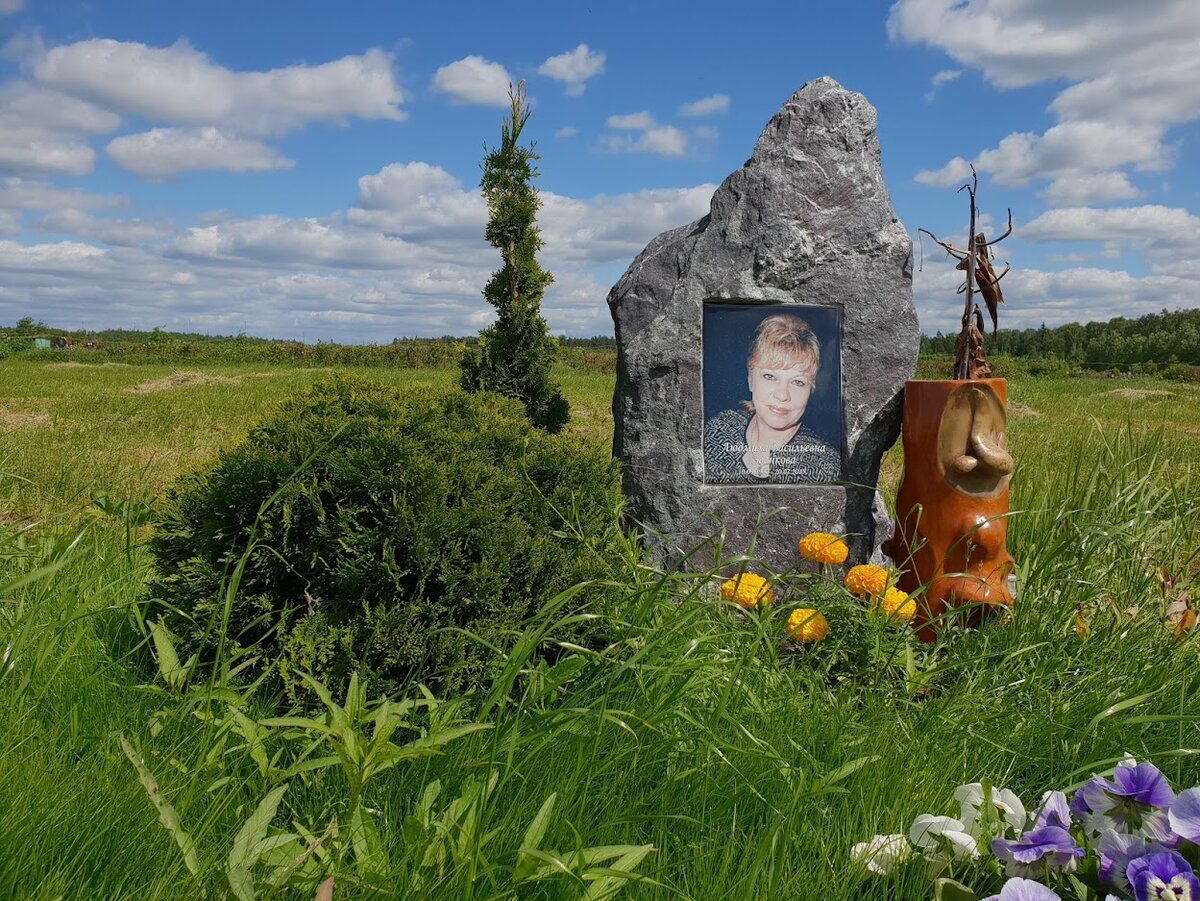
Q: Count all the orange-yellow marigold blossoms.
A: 5